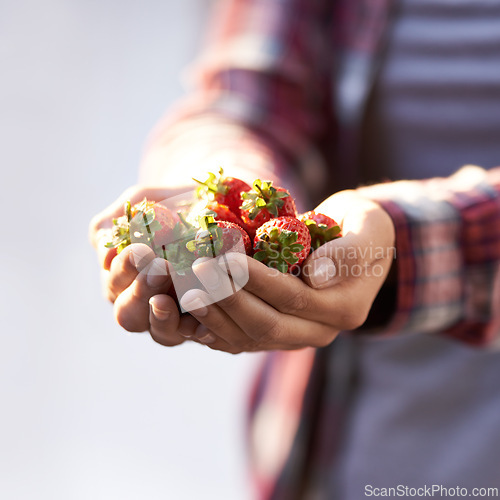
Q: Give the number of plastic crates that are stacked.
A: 0